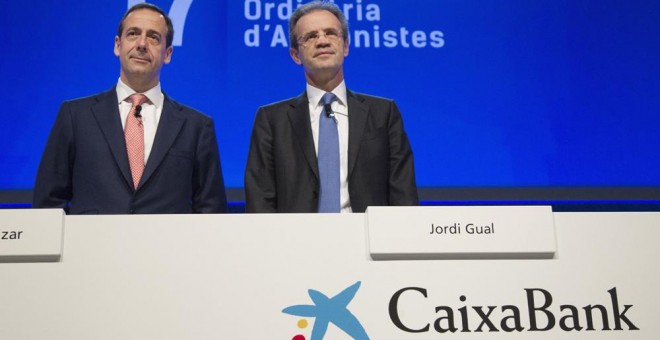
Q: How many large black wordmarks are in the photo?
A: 1